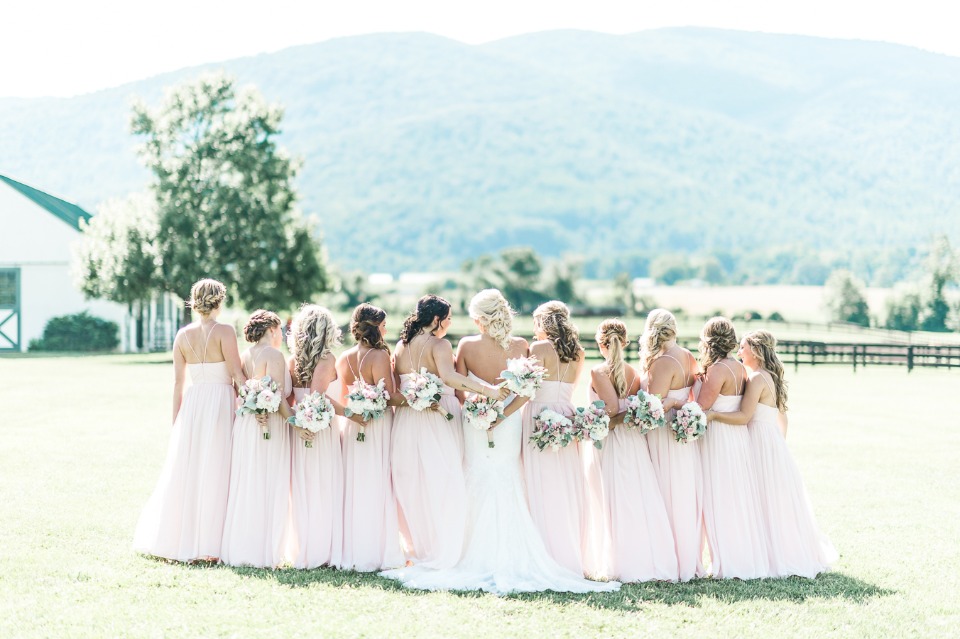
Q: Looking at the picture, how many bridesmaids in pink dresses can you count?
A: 10